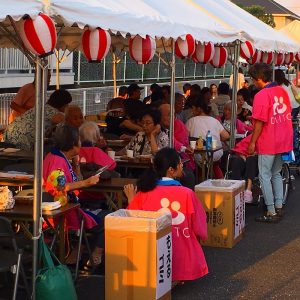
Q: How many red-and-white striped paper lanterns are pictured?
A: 12